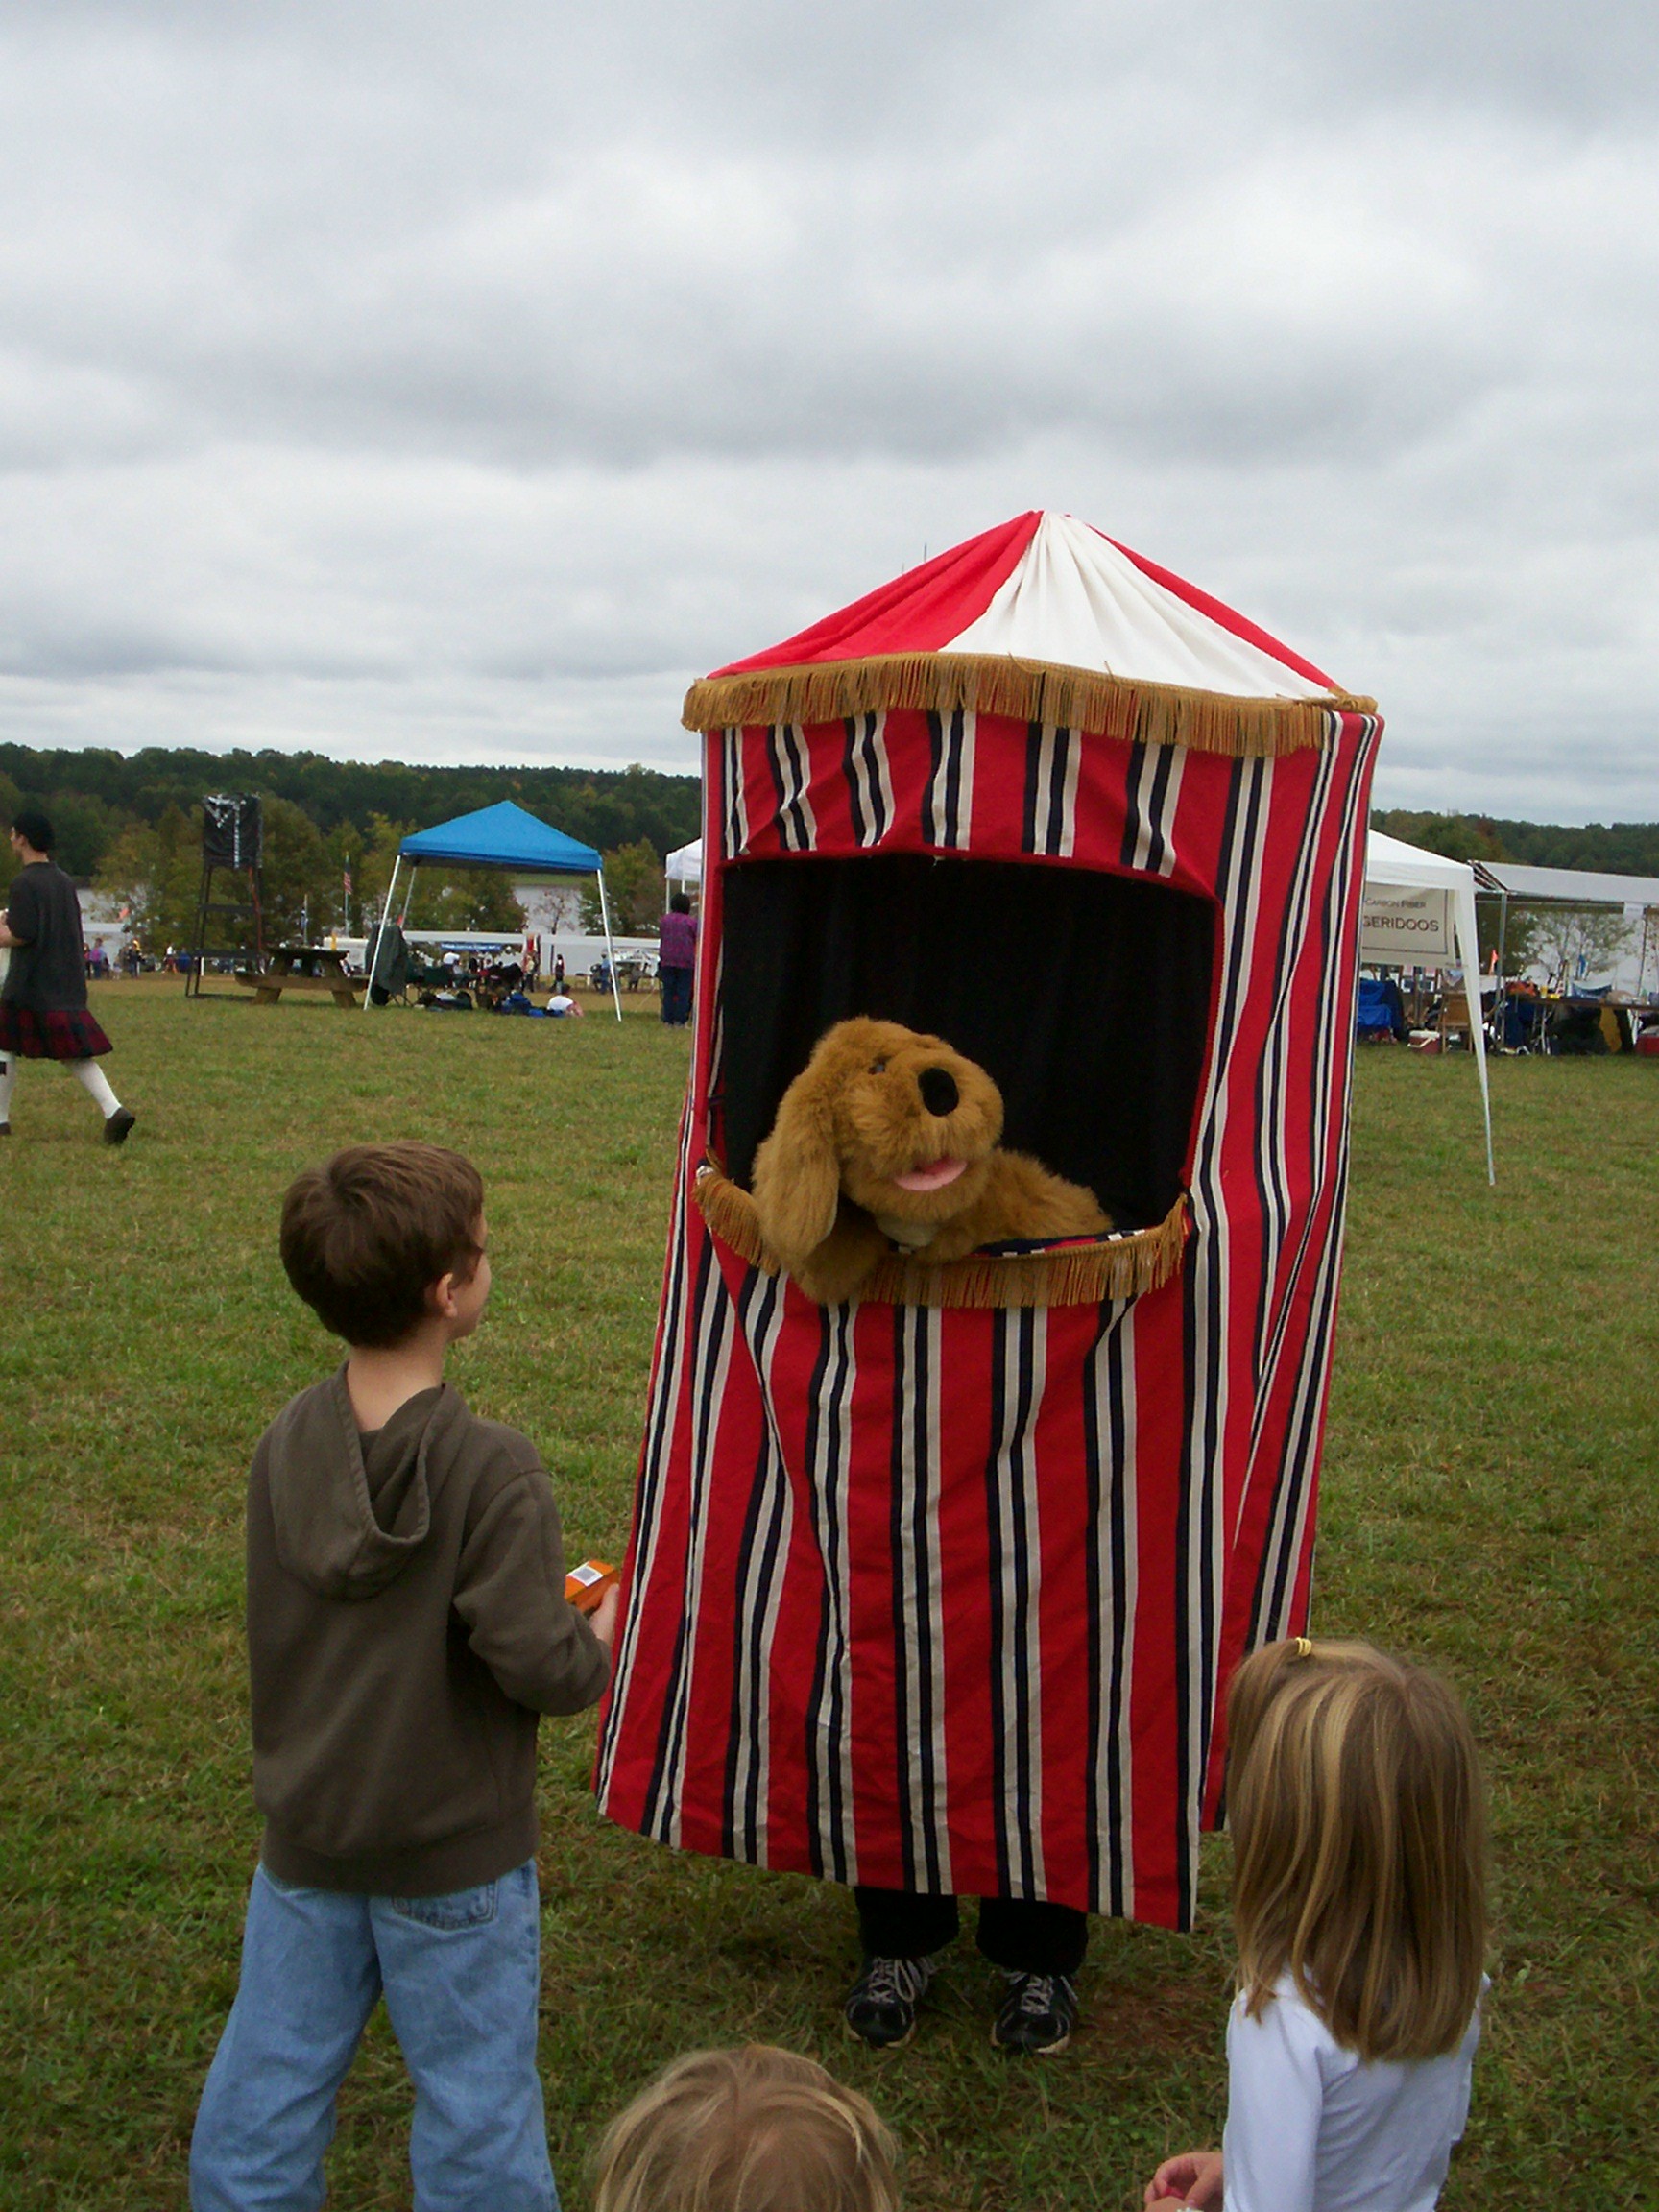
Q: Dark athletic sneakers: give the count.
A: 2